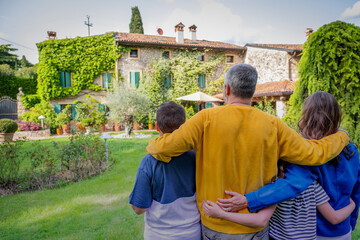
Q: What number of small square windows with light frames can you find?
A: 4